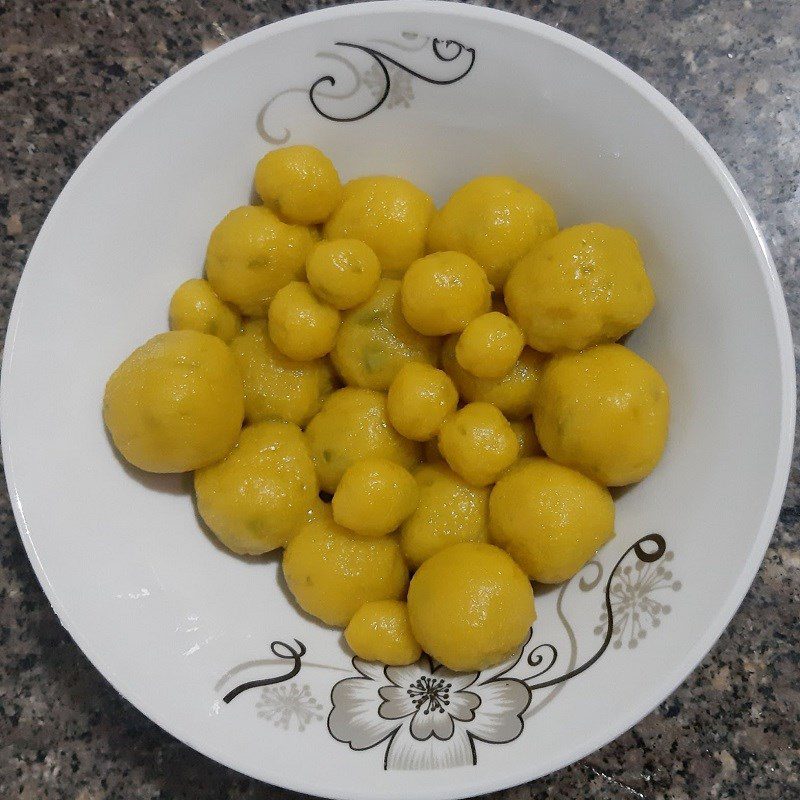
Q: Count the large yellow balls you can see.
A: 15